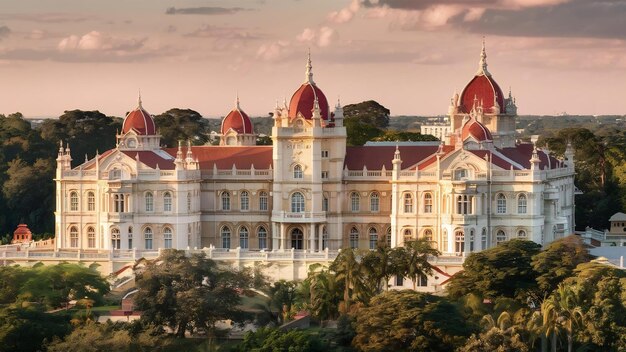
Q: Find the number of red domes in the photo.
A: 5